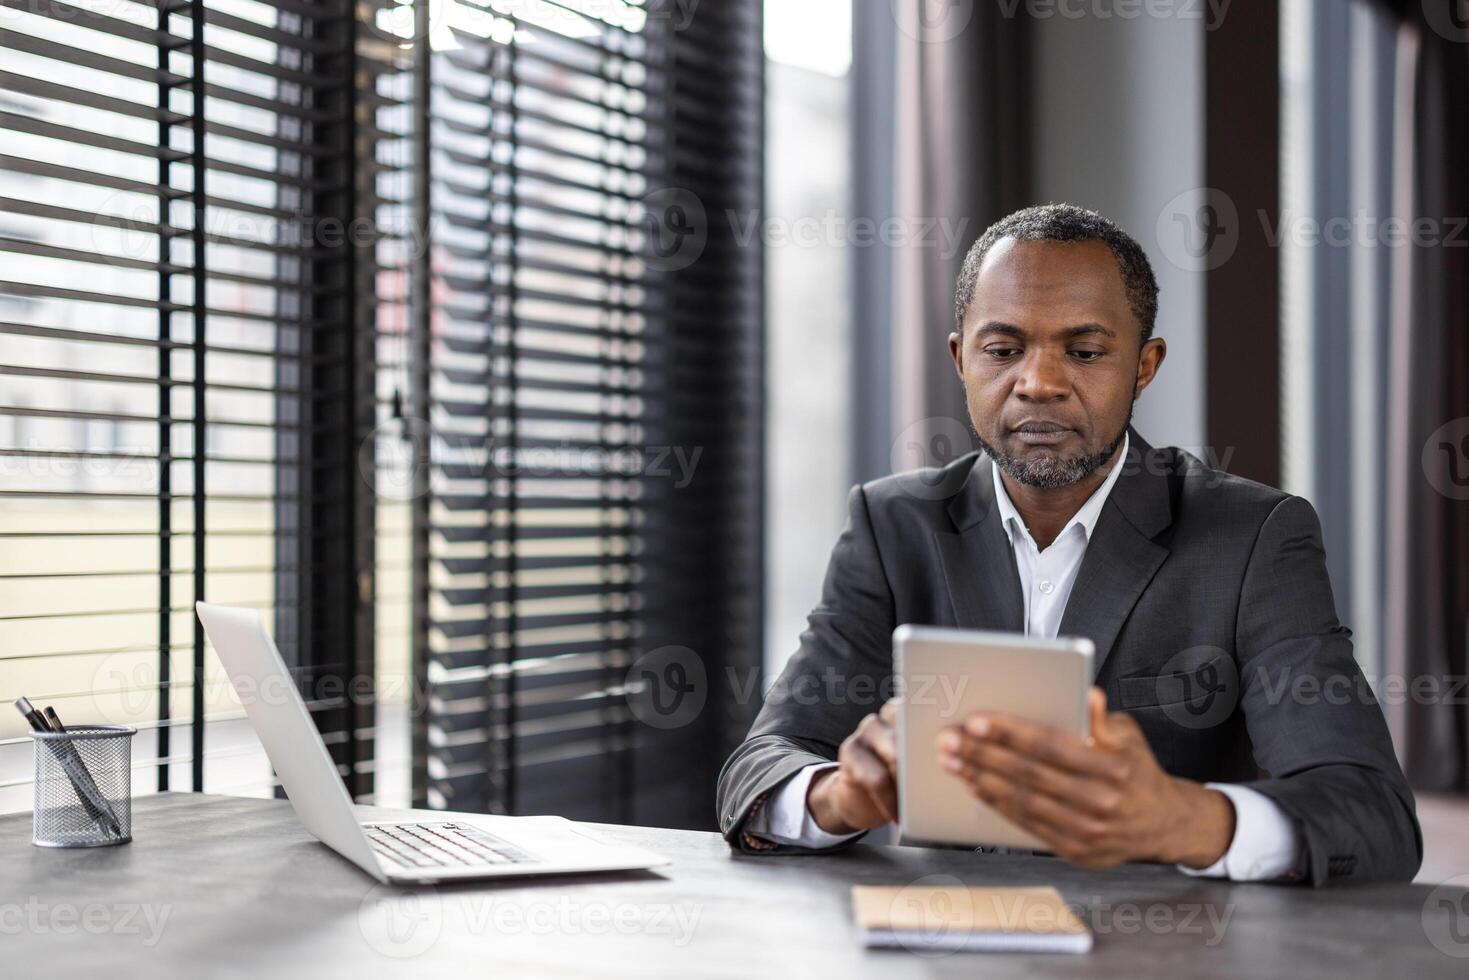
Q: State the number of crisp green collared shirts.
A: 0